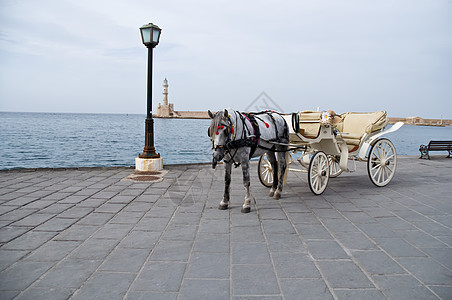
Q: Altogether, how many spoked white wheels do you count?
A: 4